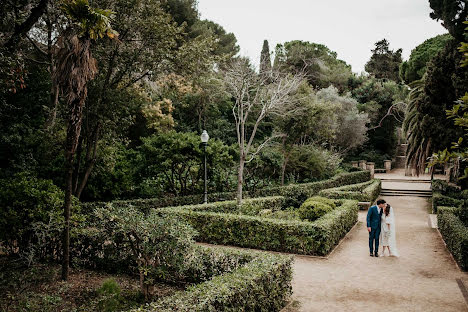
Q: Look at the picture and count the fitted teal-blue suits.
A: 1